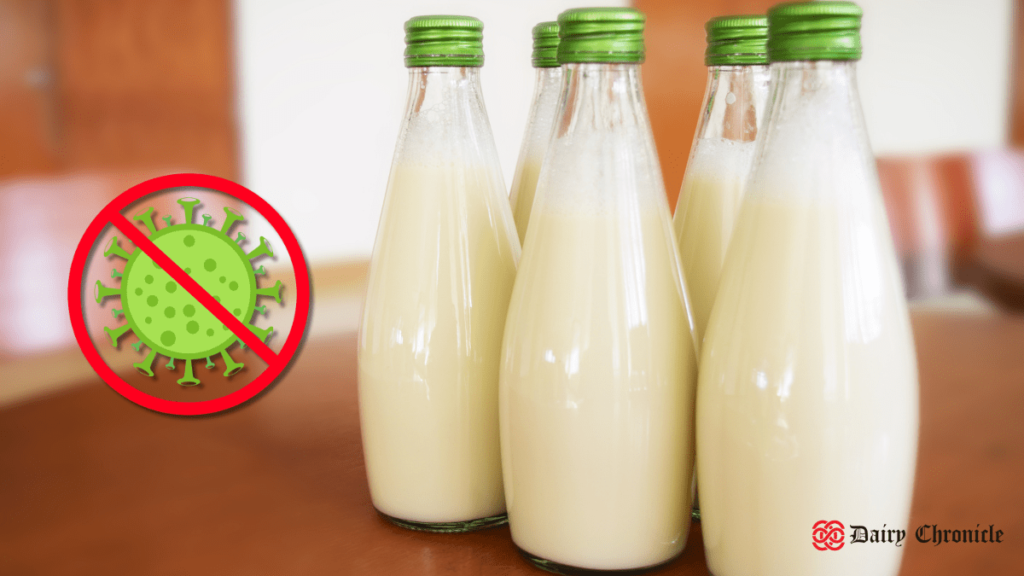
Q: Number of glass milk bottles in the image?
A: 5